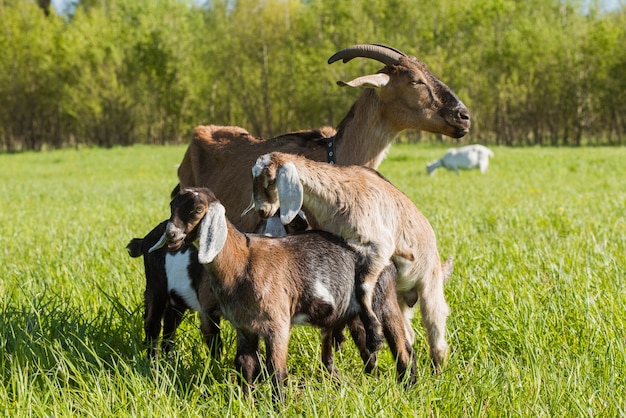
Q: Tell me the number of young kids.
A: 3